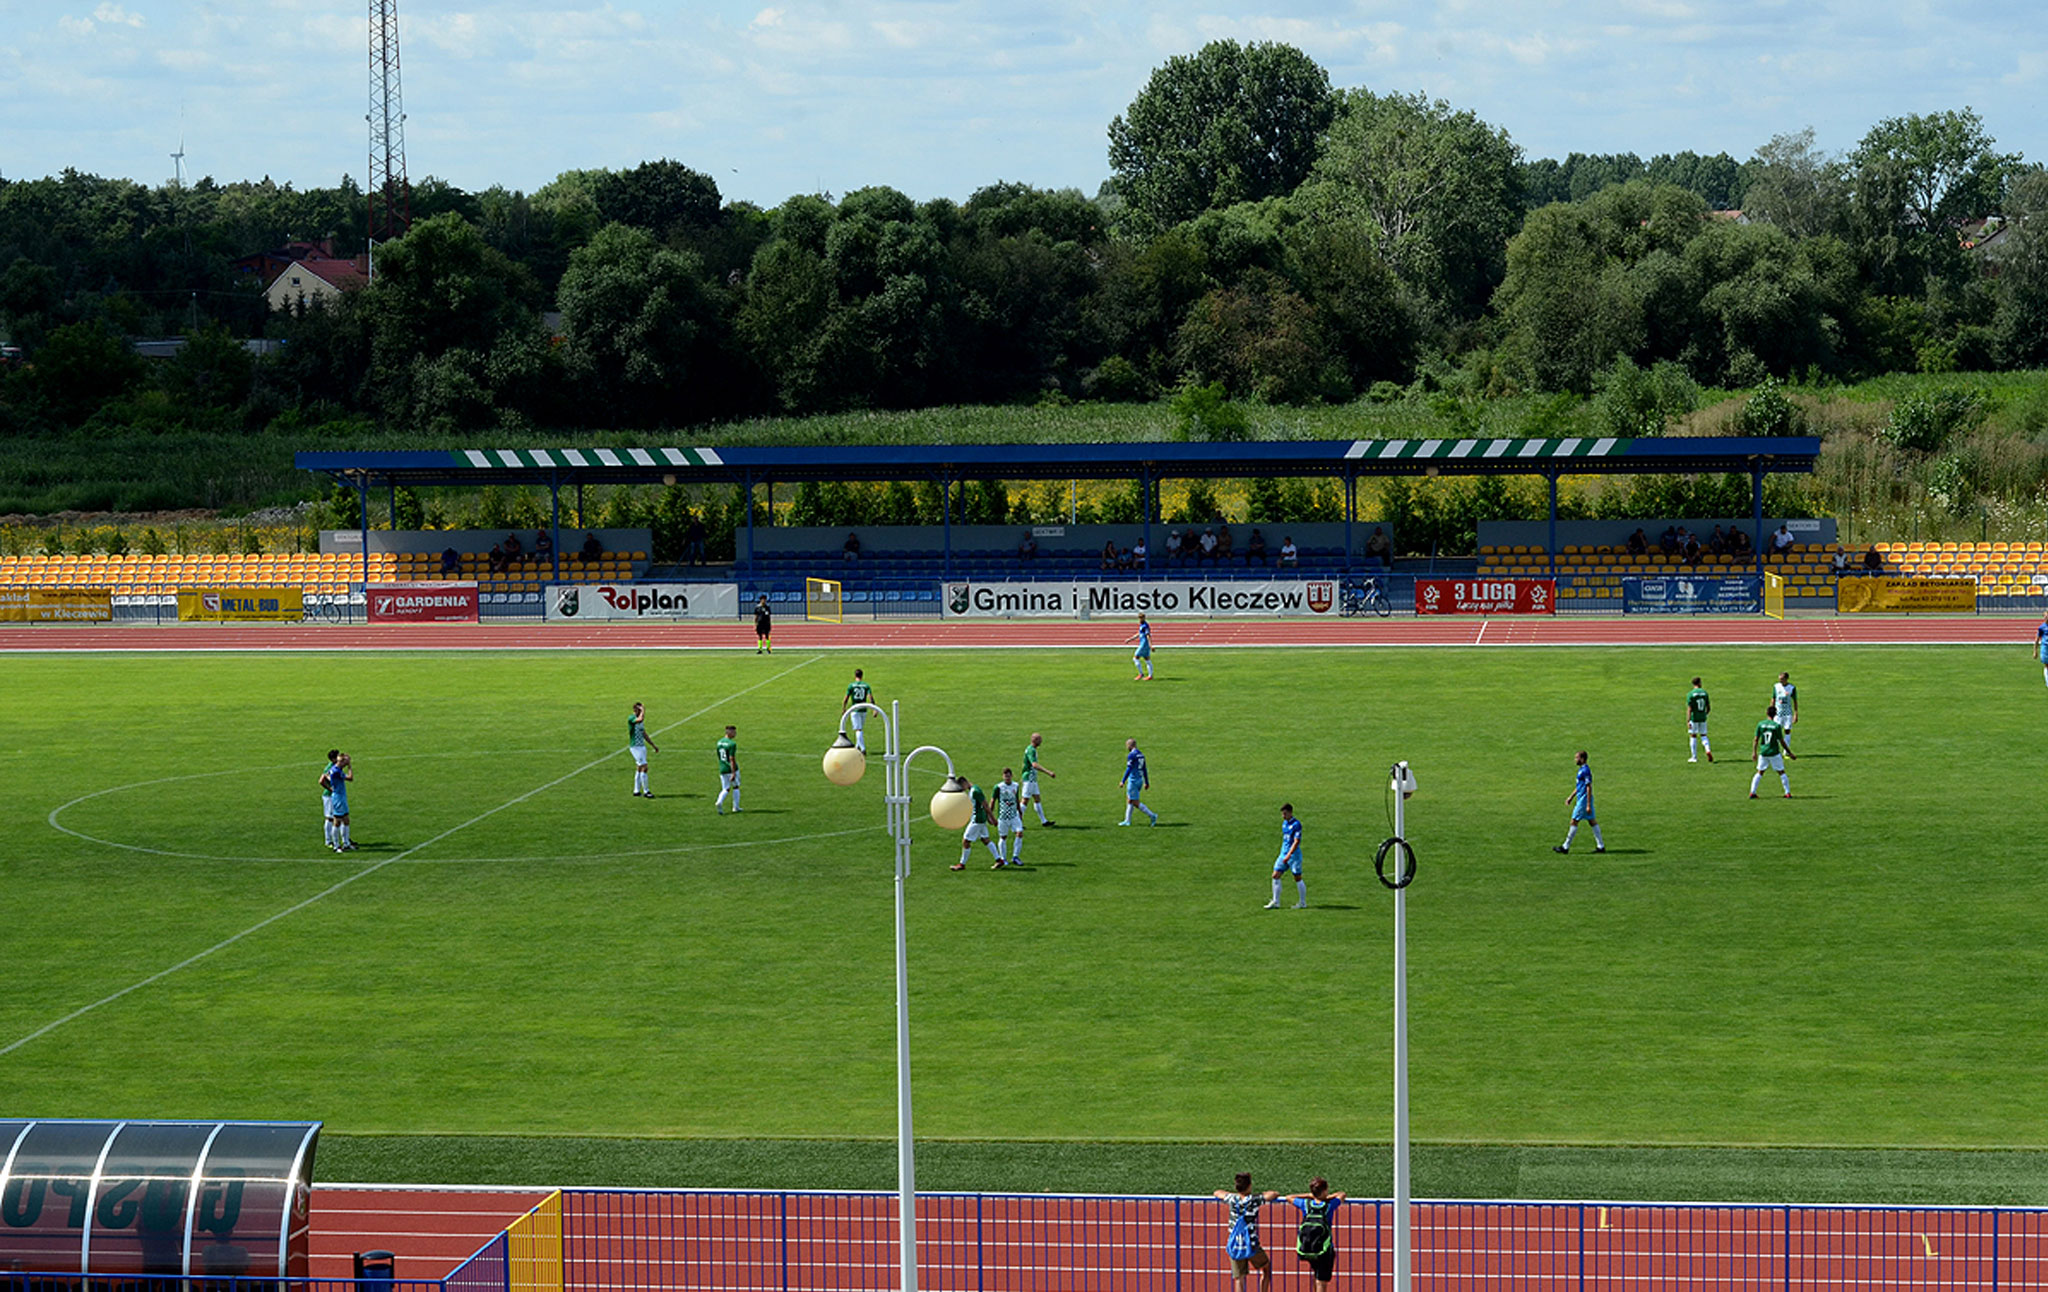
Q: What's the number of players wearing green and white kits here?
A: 10